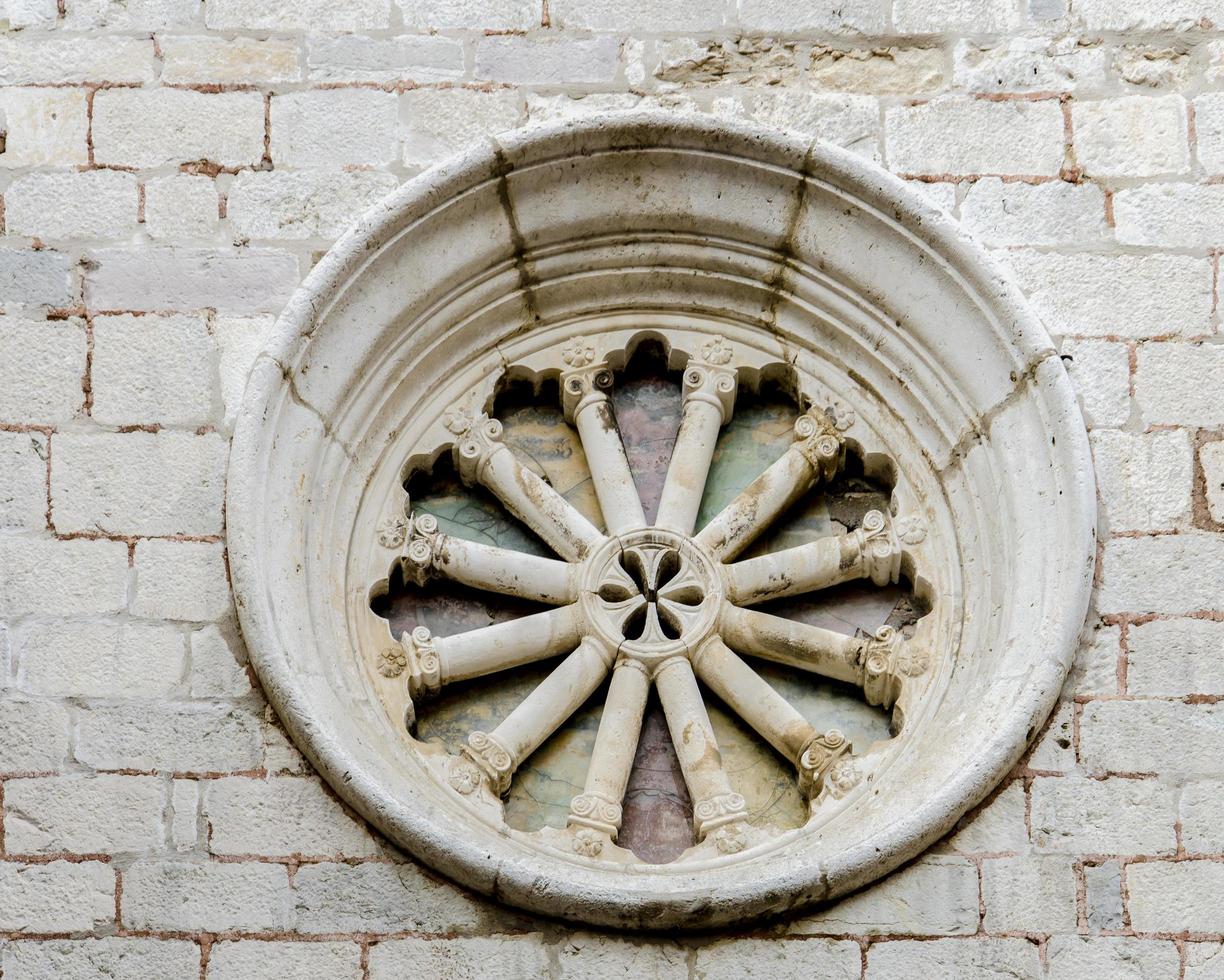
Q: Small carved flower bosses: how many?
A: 12